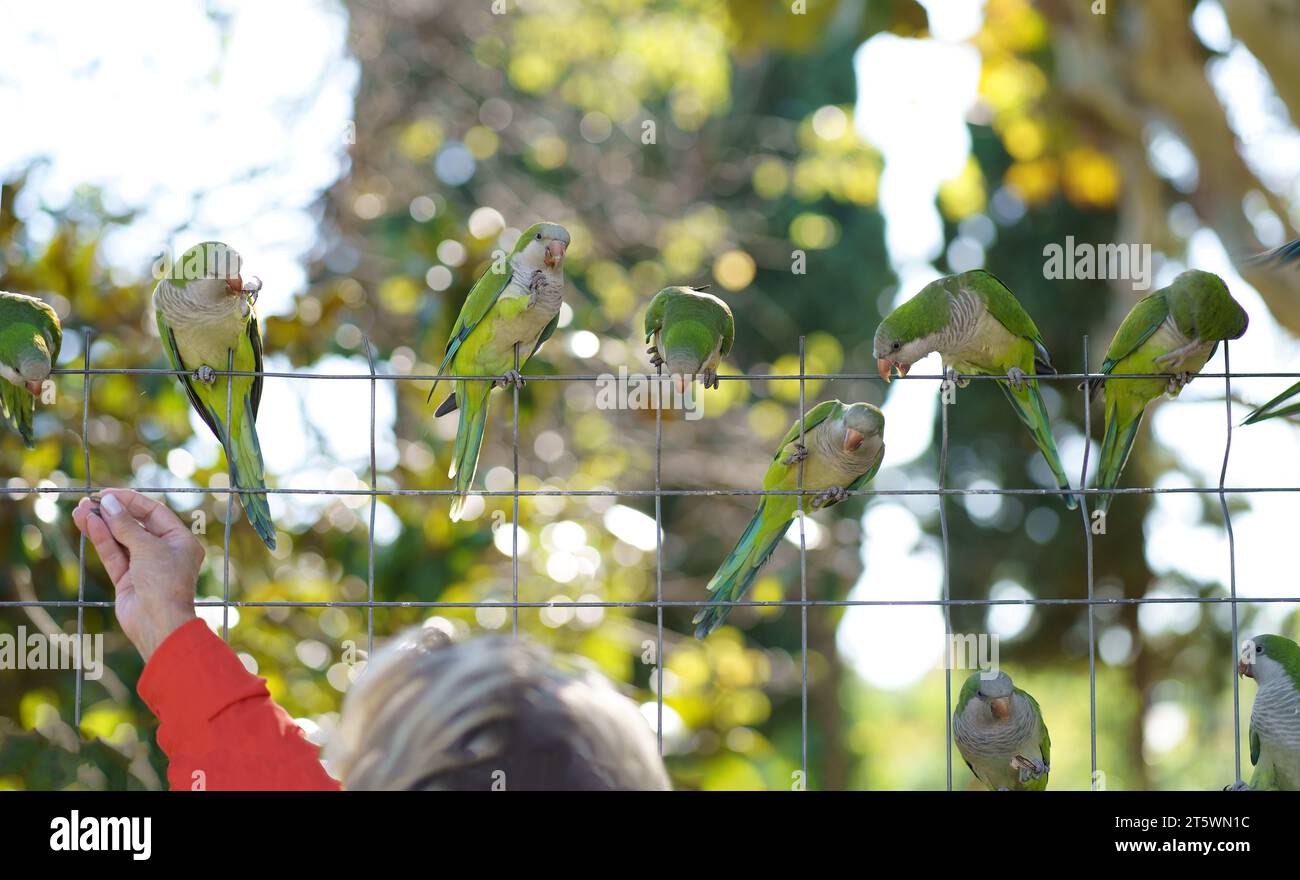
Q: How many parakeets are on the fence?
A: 9